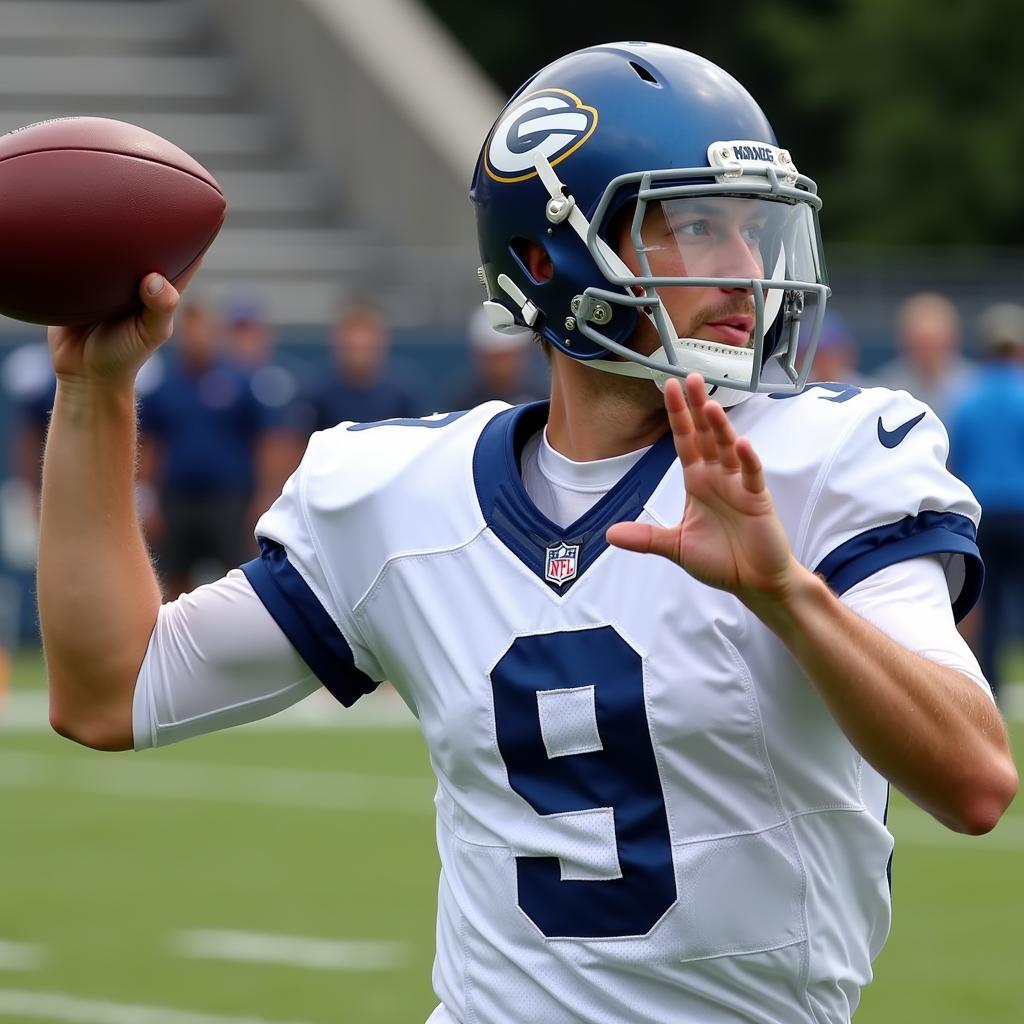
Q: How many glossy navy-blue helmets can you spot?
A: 1